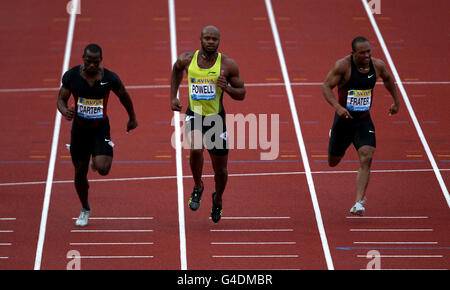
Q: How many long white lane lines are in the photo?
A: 4